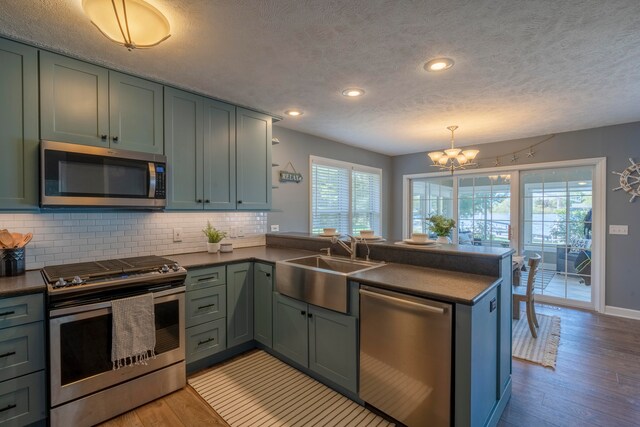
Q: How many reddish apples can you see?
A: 0